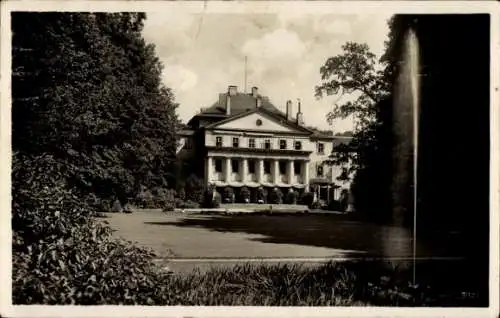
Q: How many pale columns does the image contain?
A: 7